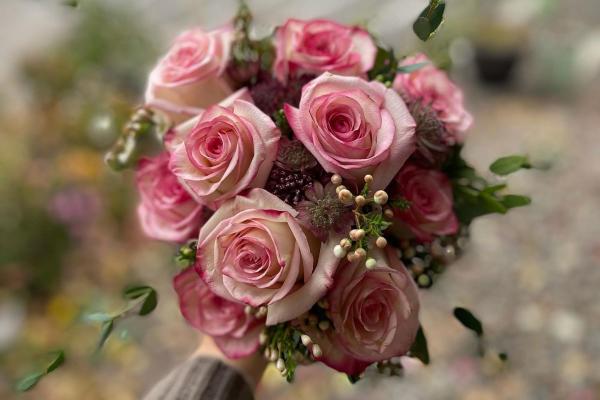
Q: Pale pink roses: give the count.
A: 10